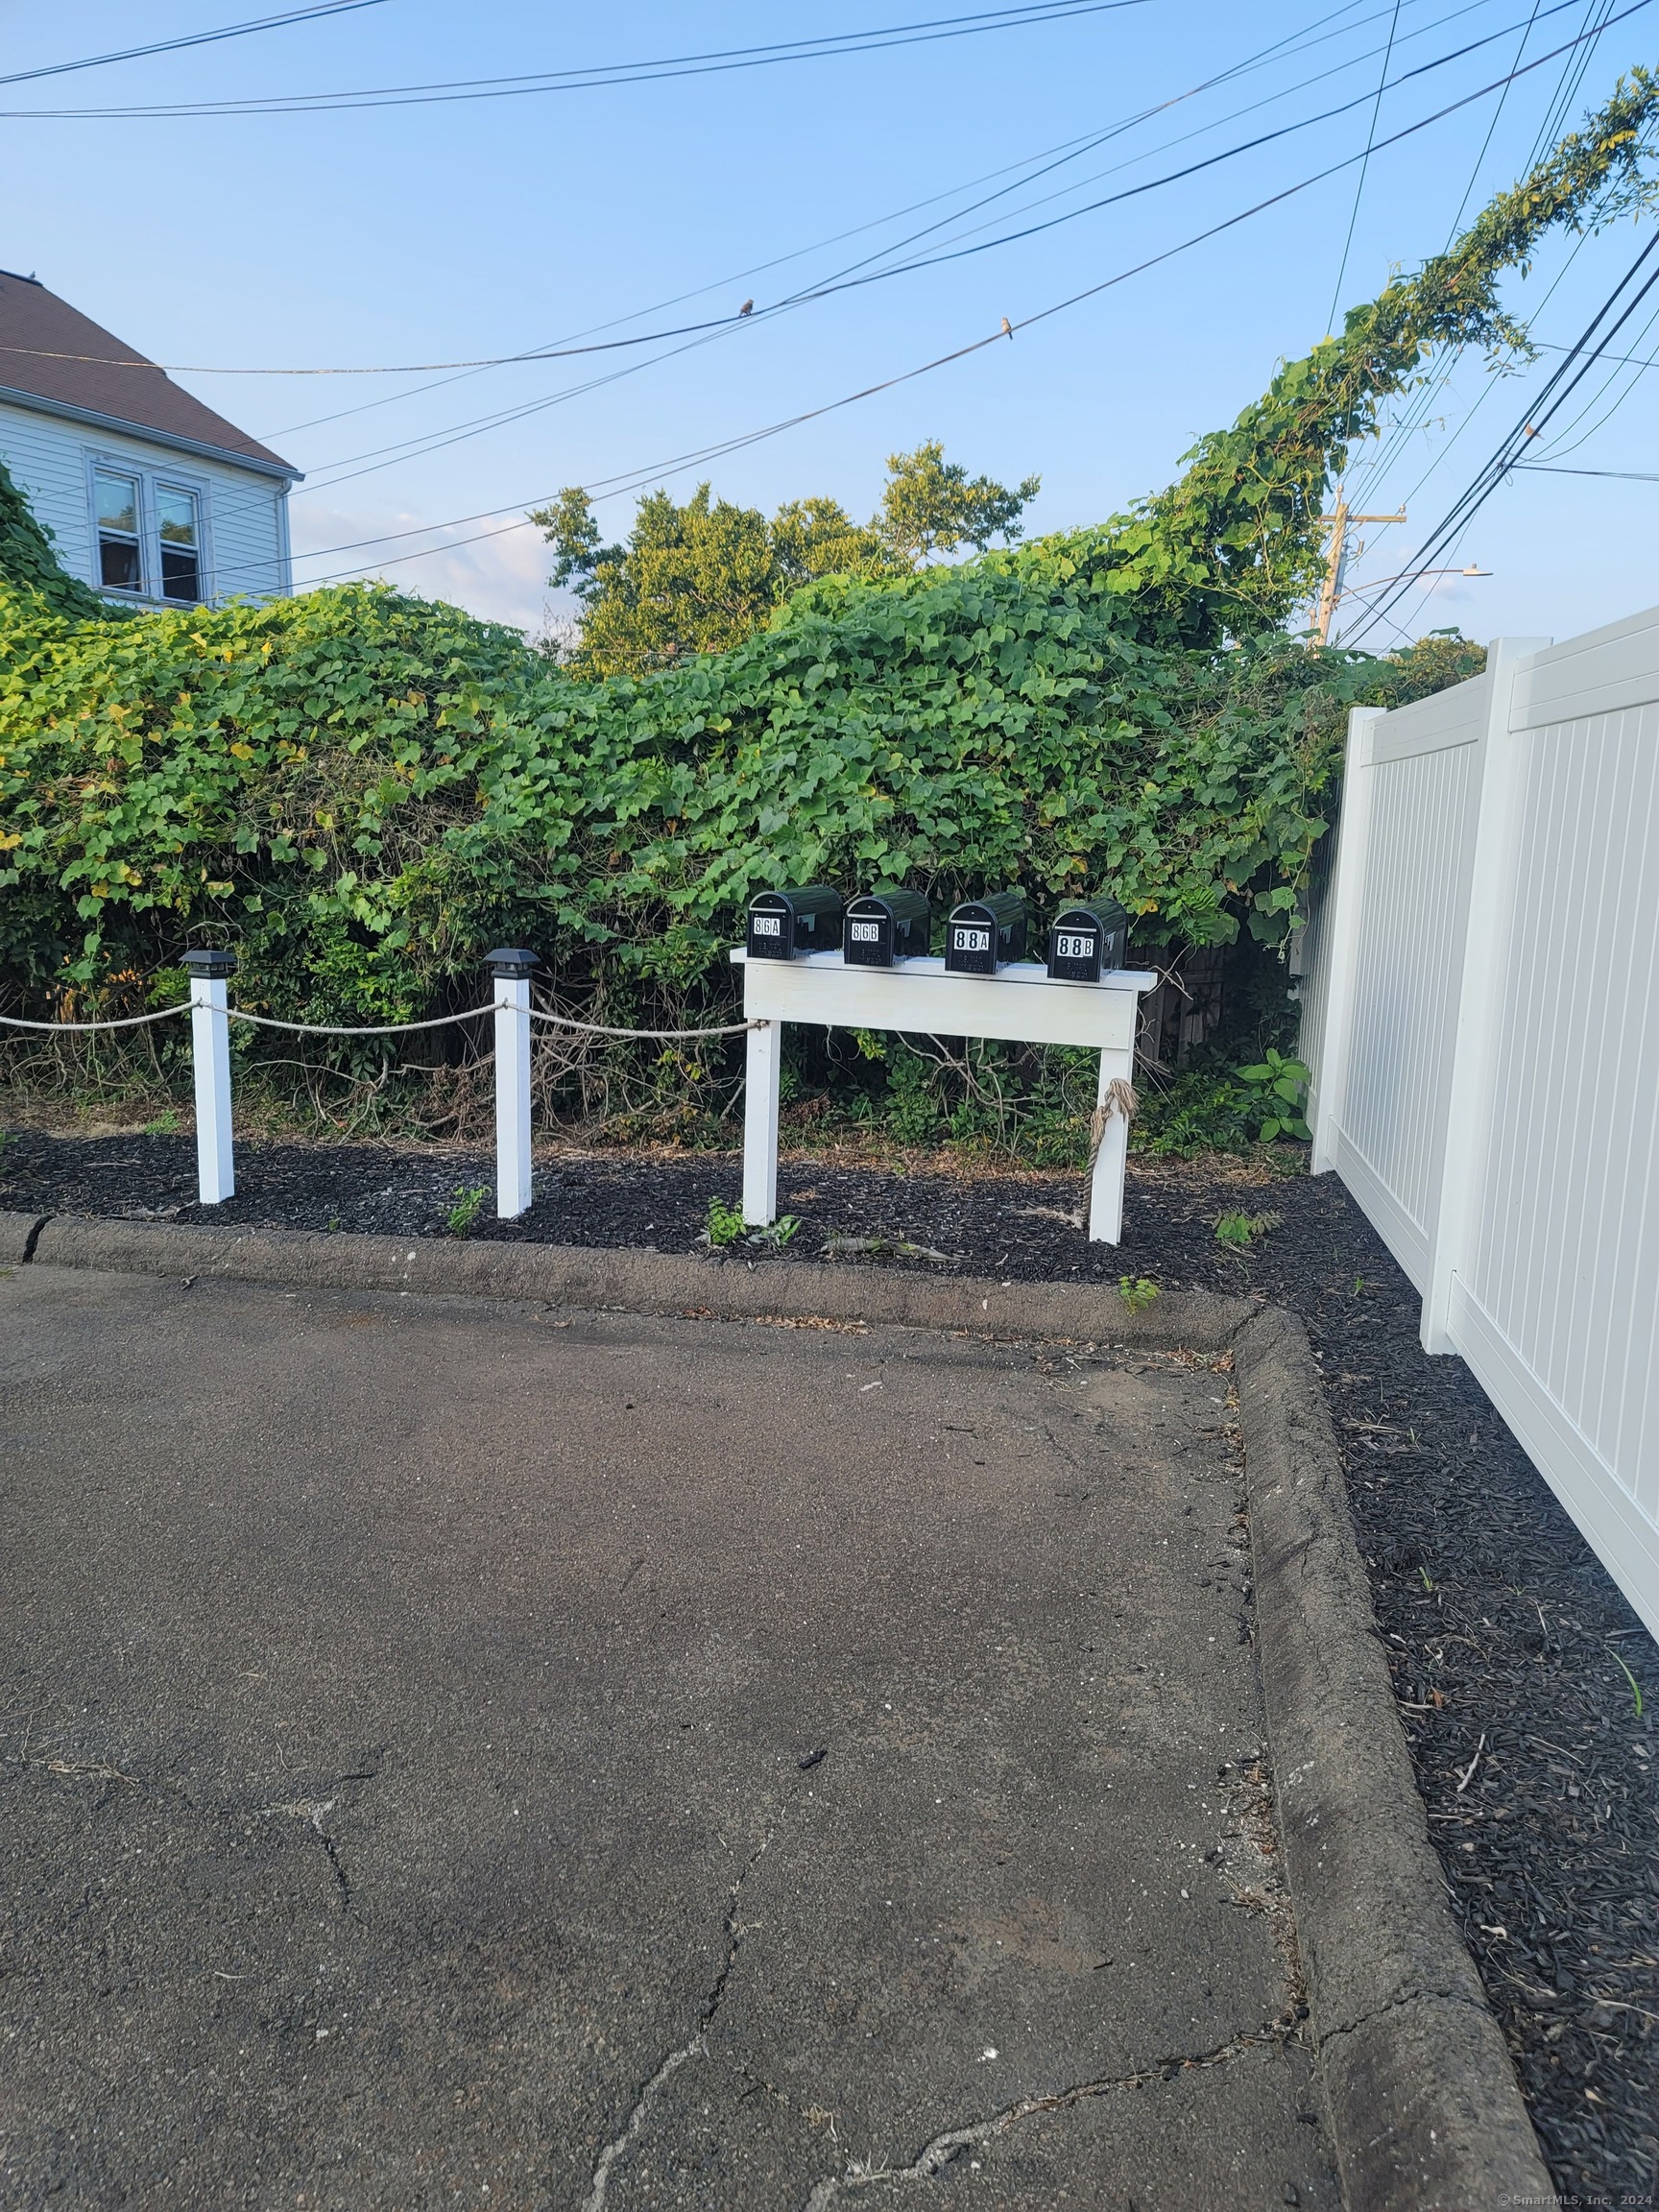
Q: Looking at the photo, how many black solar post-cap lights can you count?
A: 2